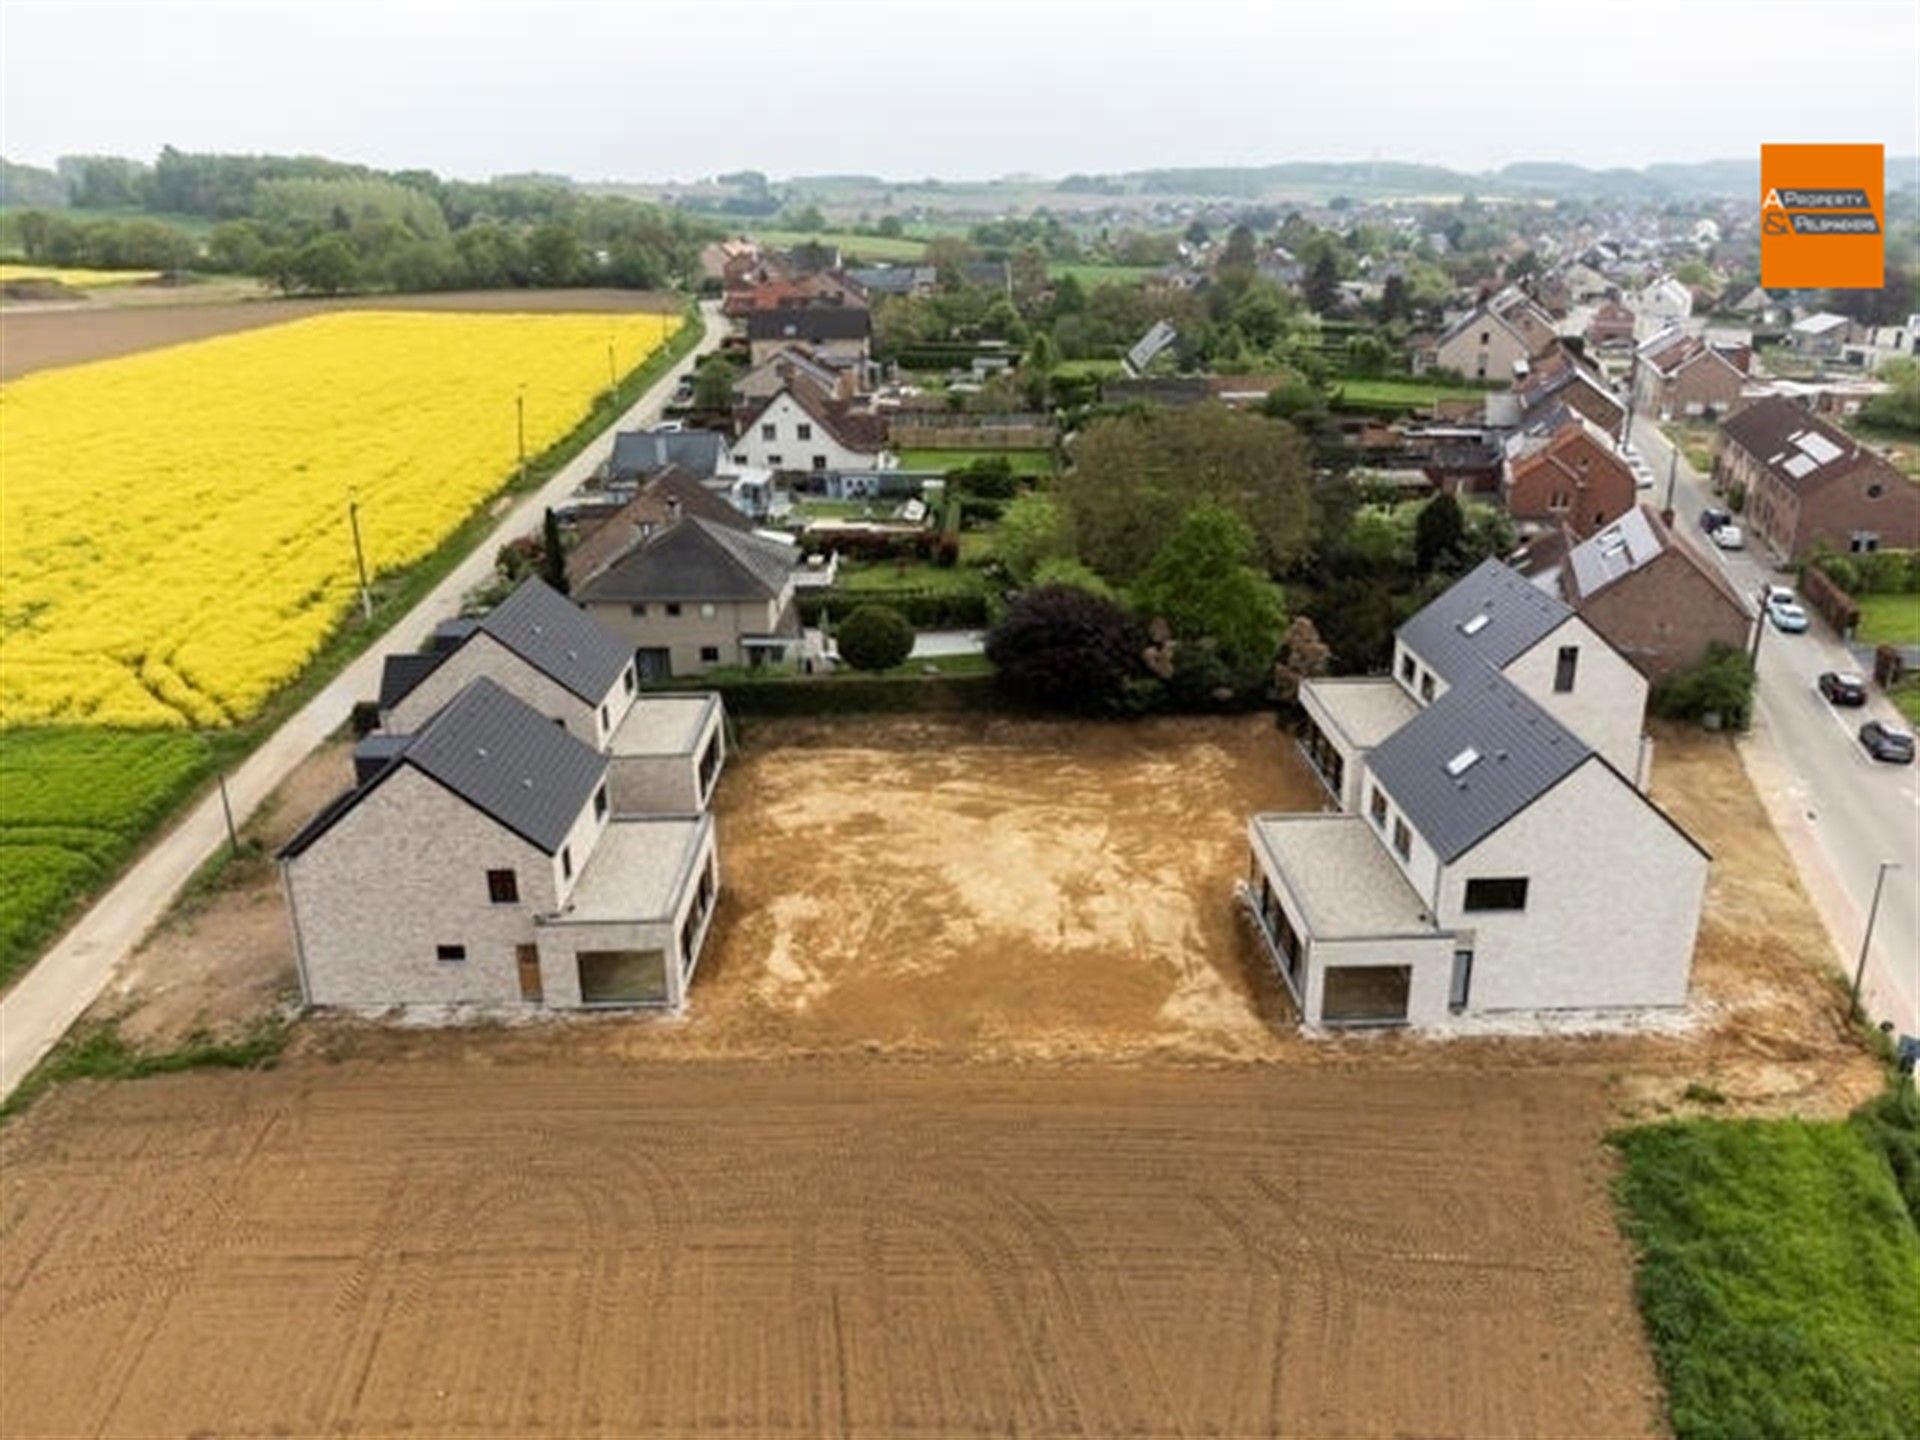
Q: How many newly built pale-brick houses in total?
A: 4